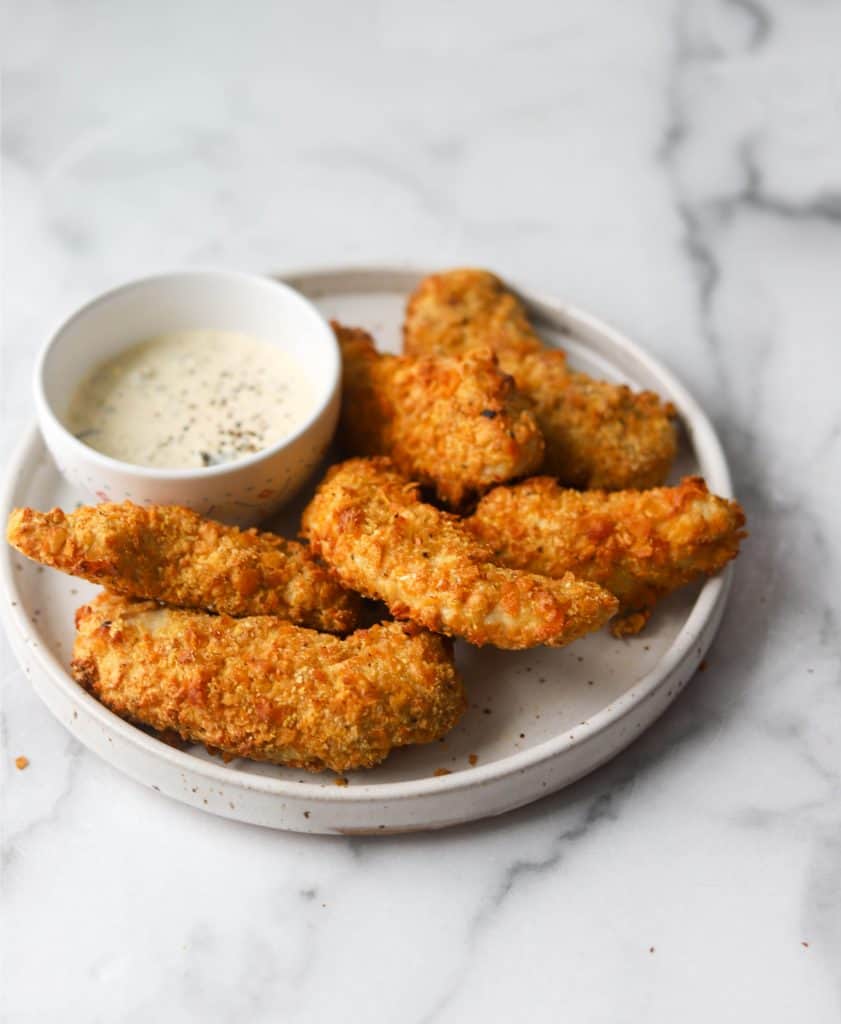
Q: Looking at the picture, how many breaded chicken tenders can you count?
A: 6